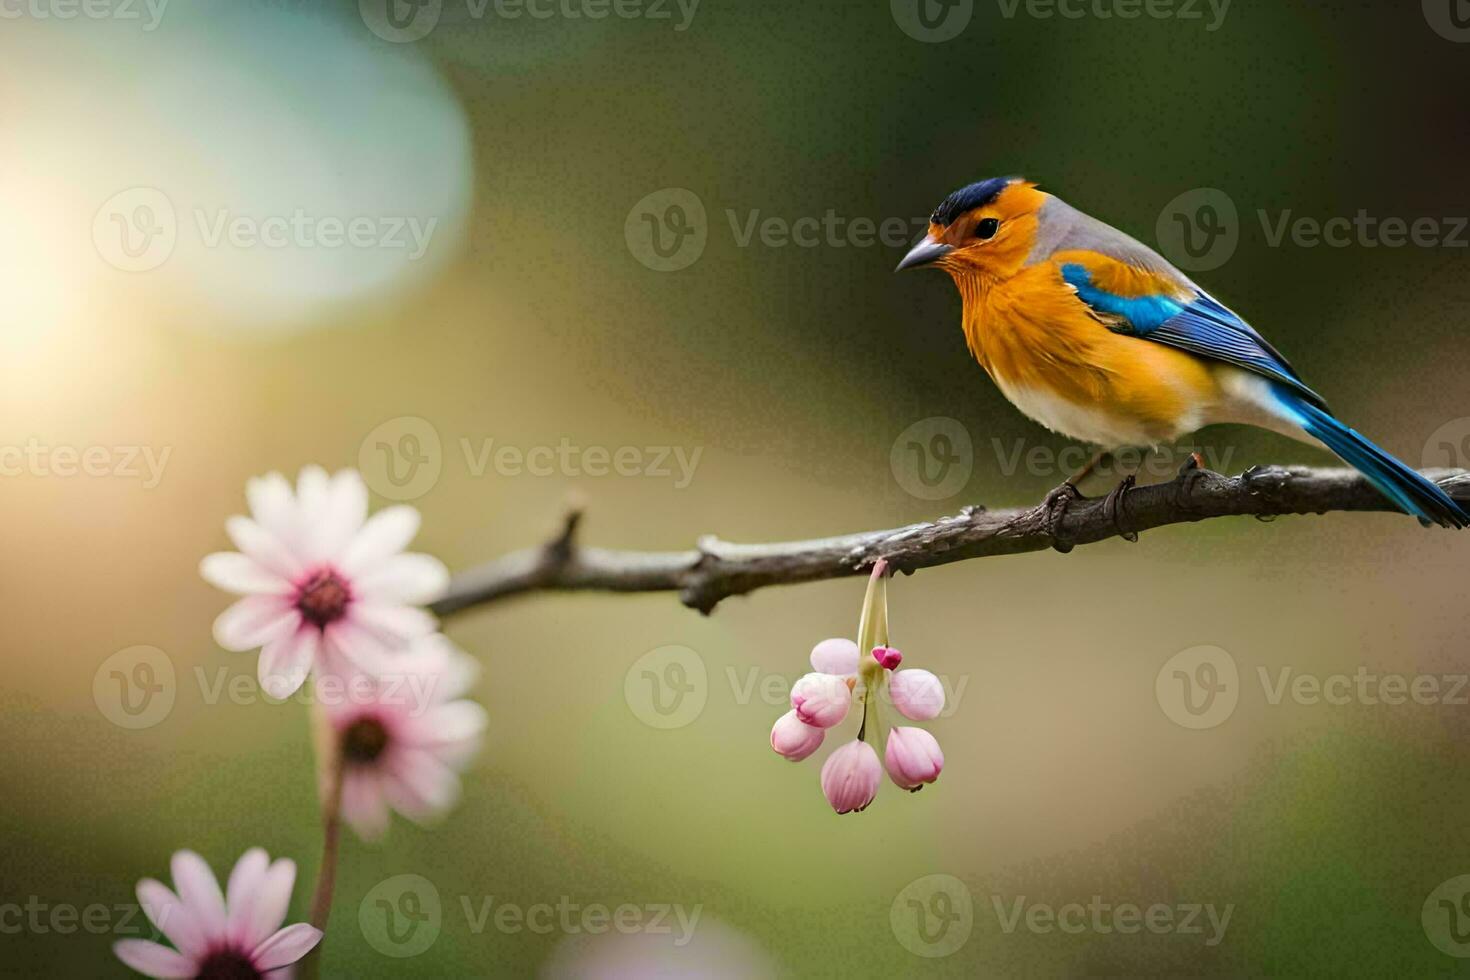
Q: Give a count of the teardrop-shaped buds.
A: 7